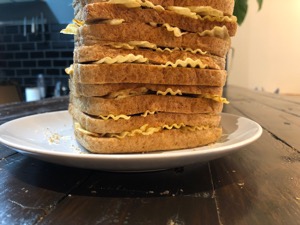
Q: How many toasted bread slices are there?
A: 9